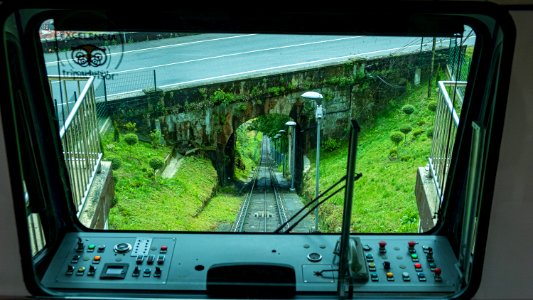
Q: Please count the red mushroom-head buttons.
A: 3